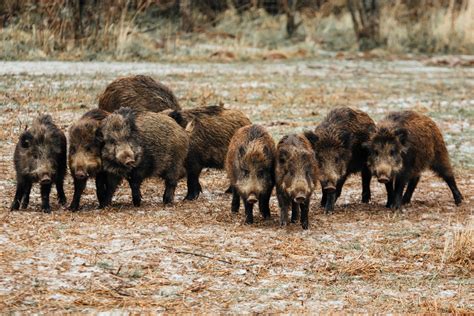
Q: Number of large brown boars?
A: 9